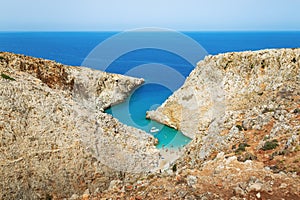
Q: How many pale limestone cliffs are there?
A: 2